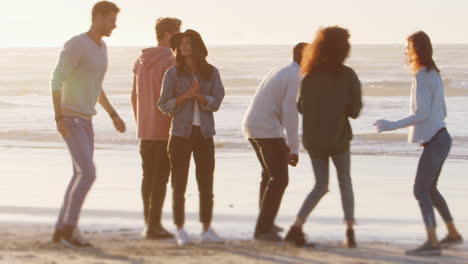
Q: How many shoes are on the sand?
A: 12